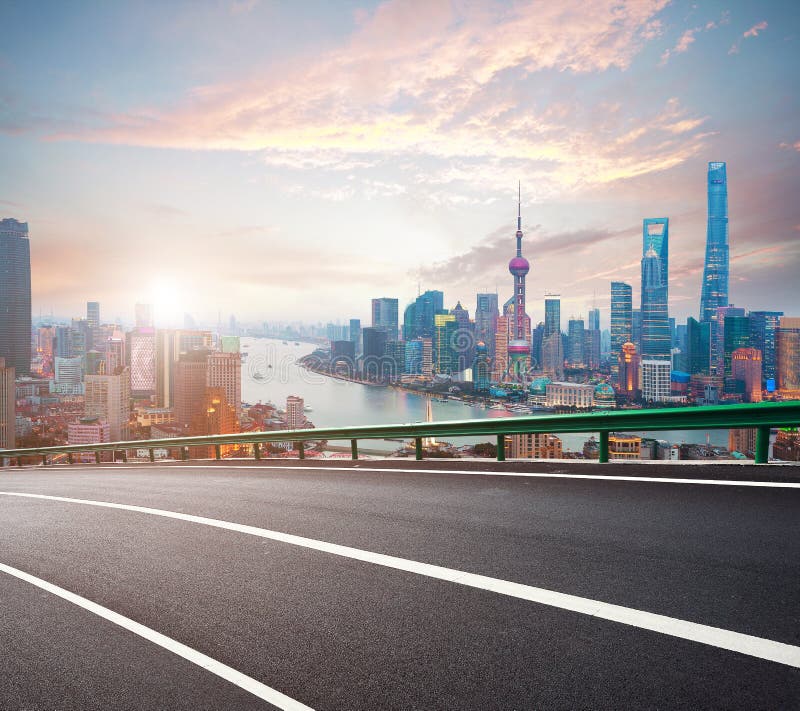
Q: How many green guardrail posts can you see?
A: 15